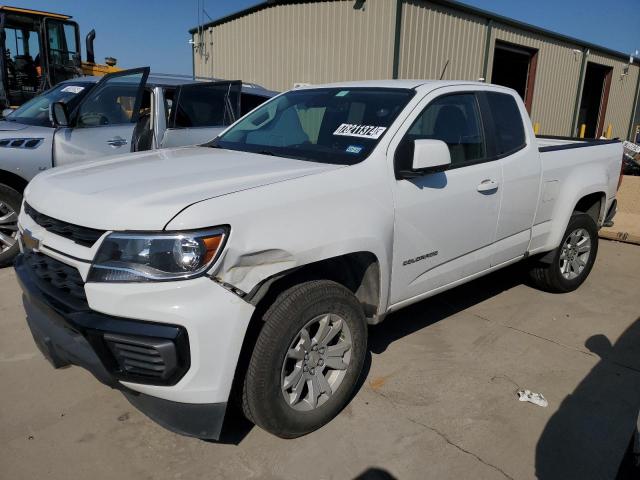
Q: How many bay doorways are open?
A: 2